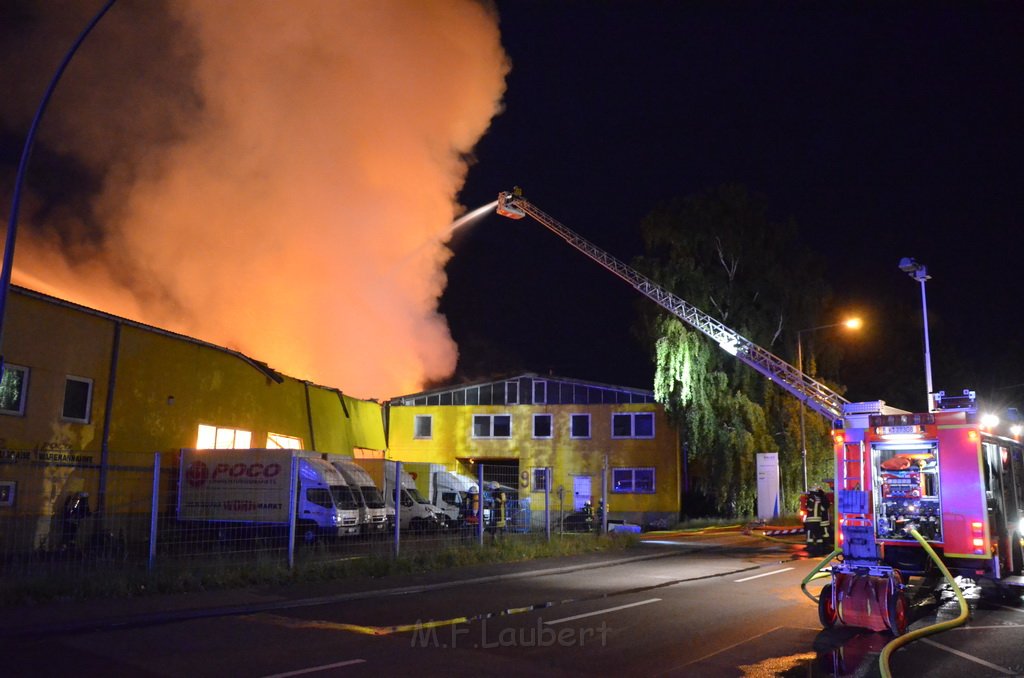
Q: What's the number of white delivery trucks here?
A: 4